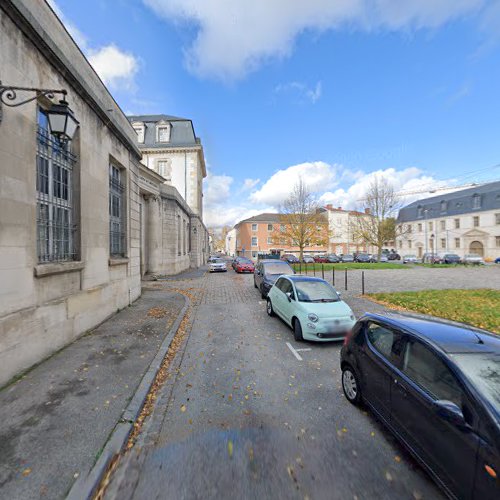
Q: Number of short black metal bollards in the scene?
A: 8